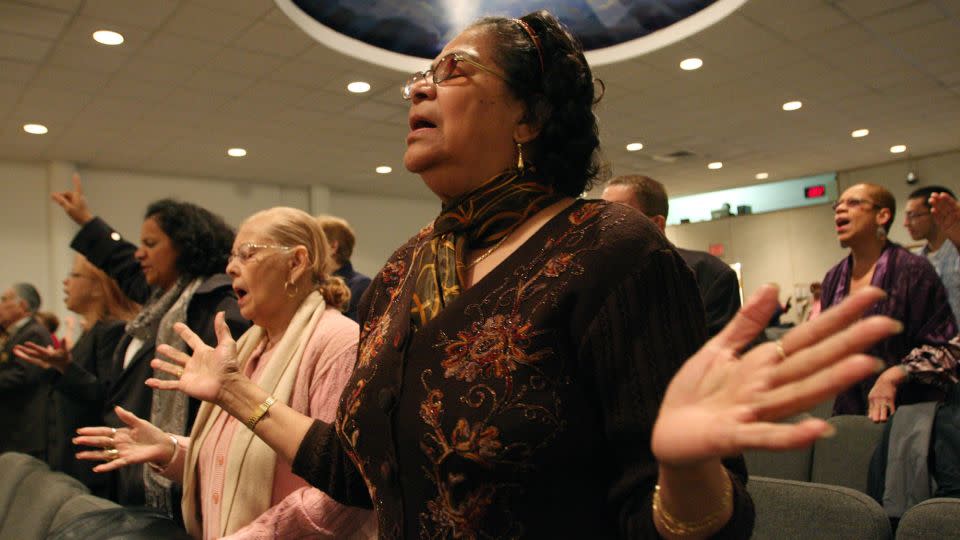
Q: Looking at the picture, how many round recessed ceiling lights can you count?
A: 12